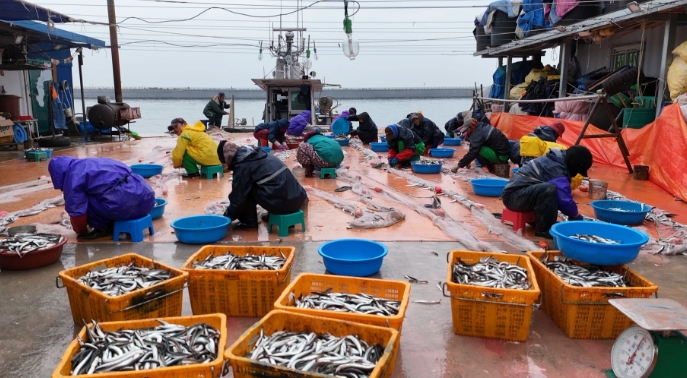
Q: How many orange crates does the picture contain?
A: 7